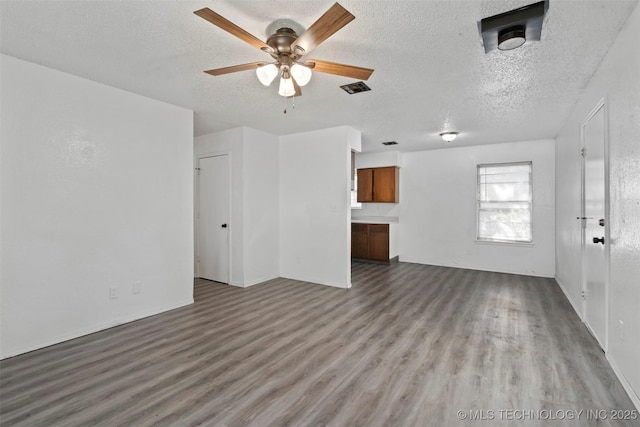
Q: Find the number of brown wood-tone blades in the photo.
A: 5